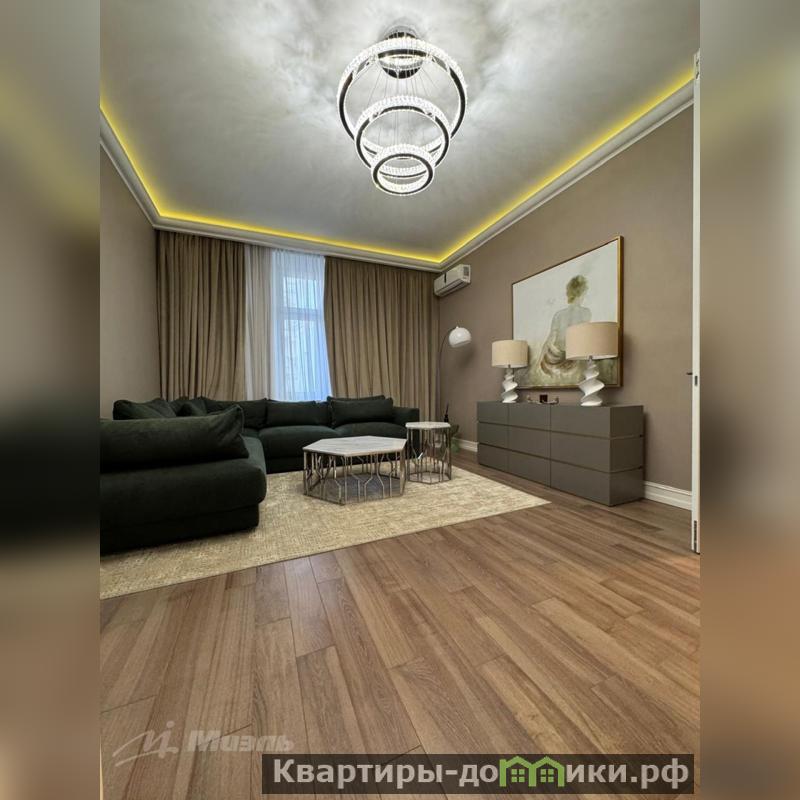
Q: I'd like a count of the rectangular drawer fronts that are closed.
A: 9